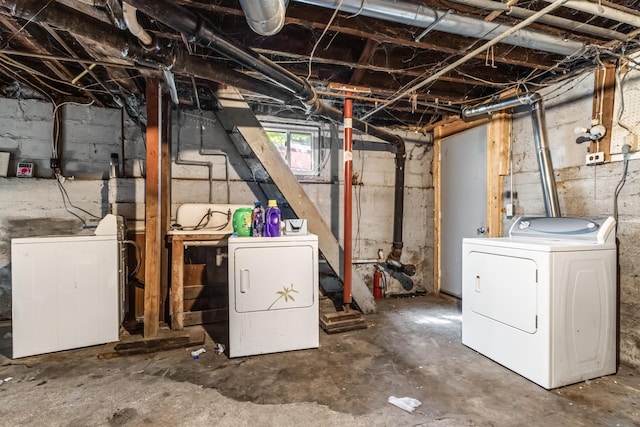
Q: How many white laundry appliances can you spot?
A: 3